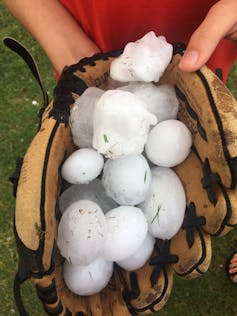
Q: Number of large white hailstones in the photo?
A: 13